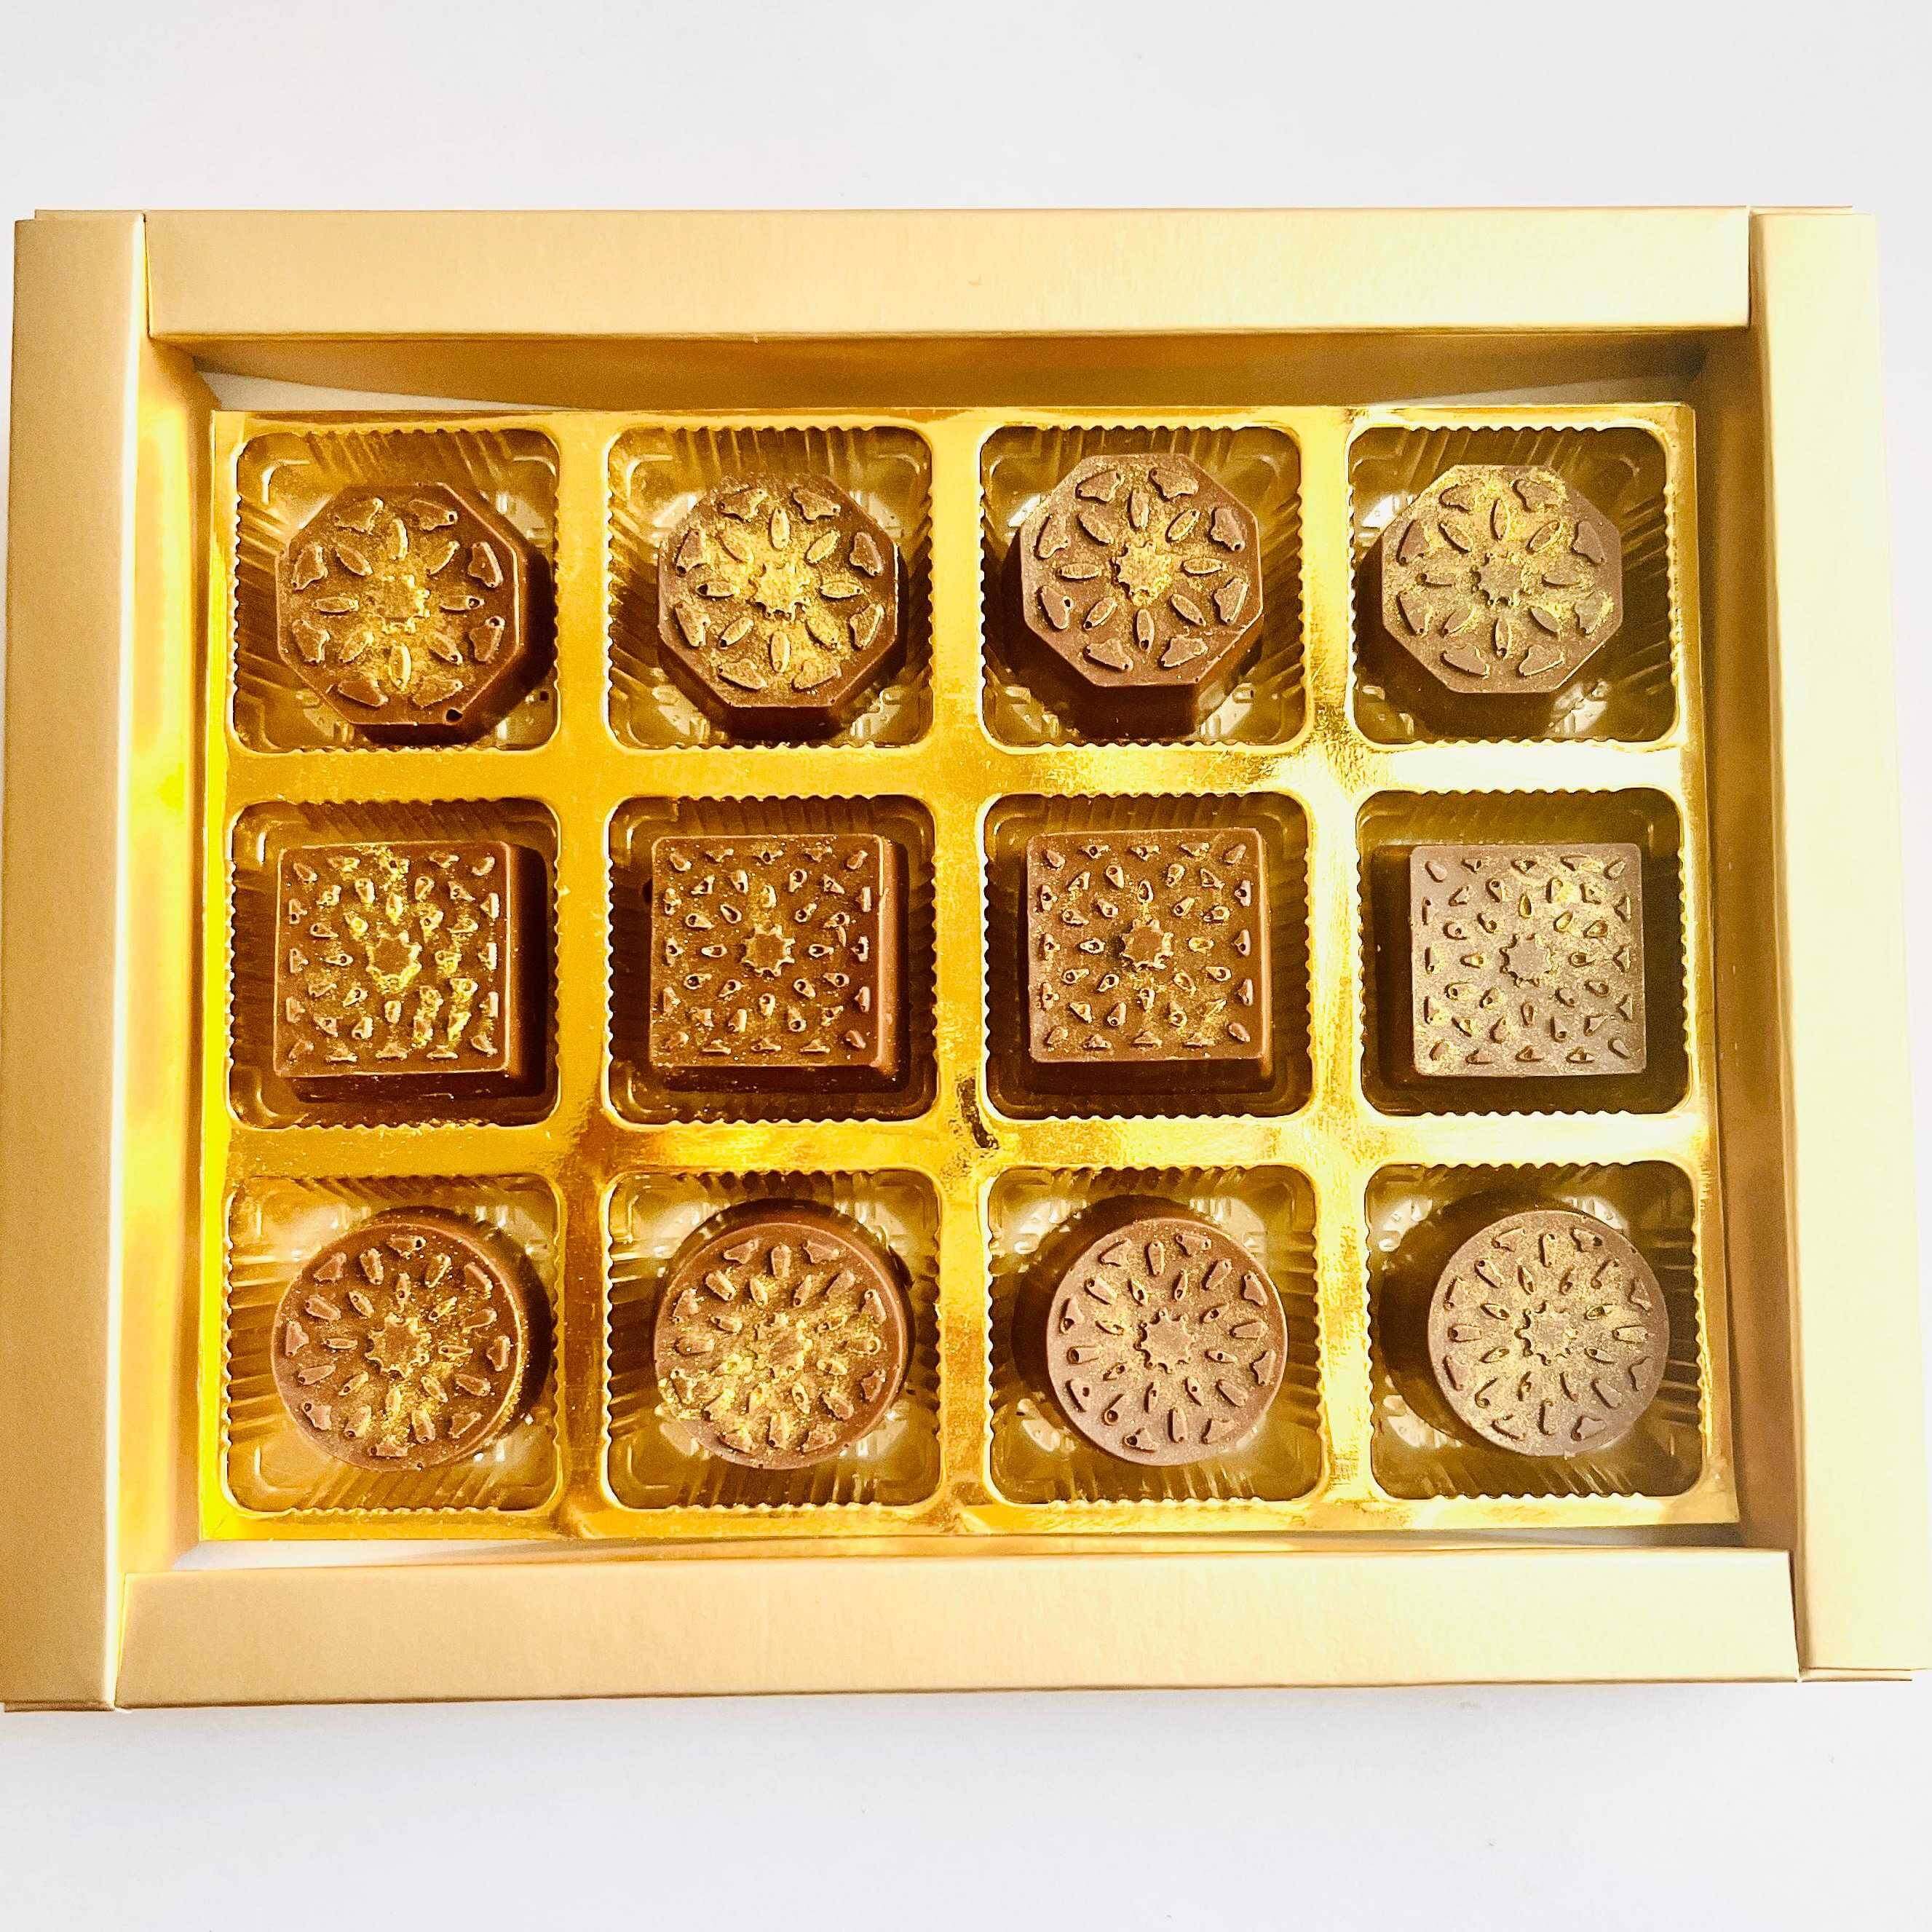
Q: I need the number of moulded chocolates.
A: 12